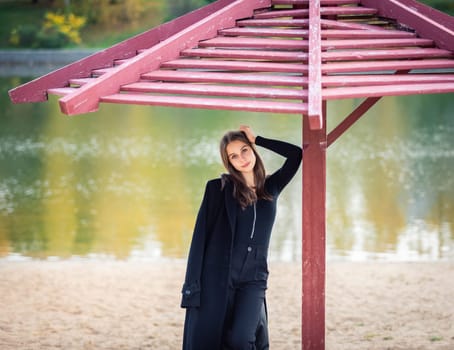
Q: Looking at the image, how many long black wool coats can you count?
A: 1